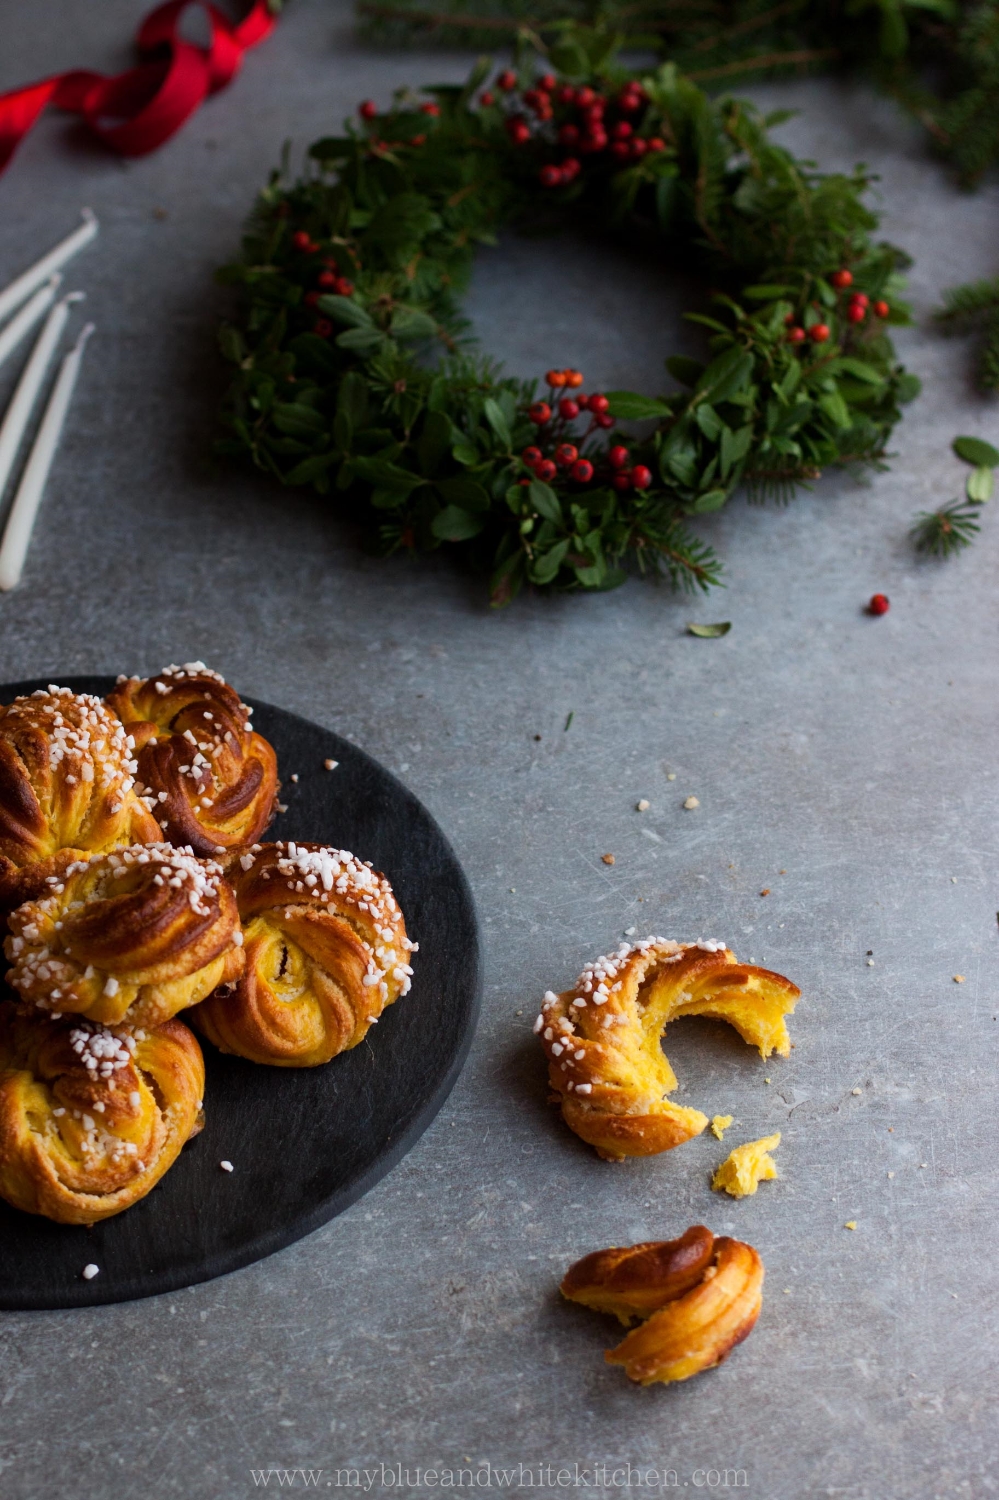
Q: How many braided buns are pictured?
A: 6